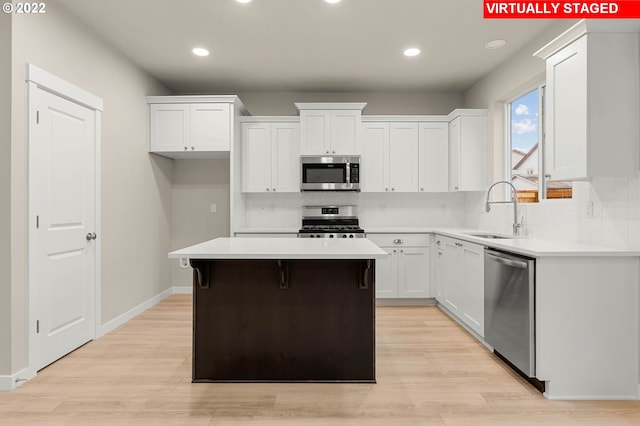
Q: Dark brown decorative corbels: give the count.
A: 3